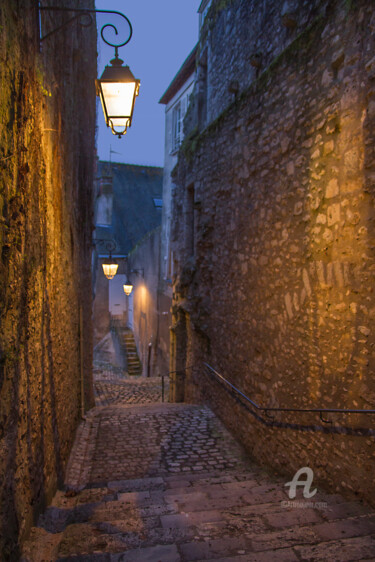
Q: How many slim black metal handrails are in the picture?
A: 1